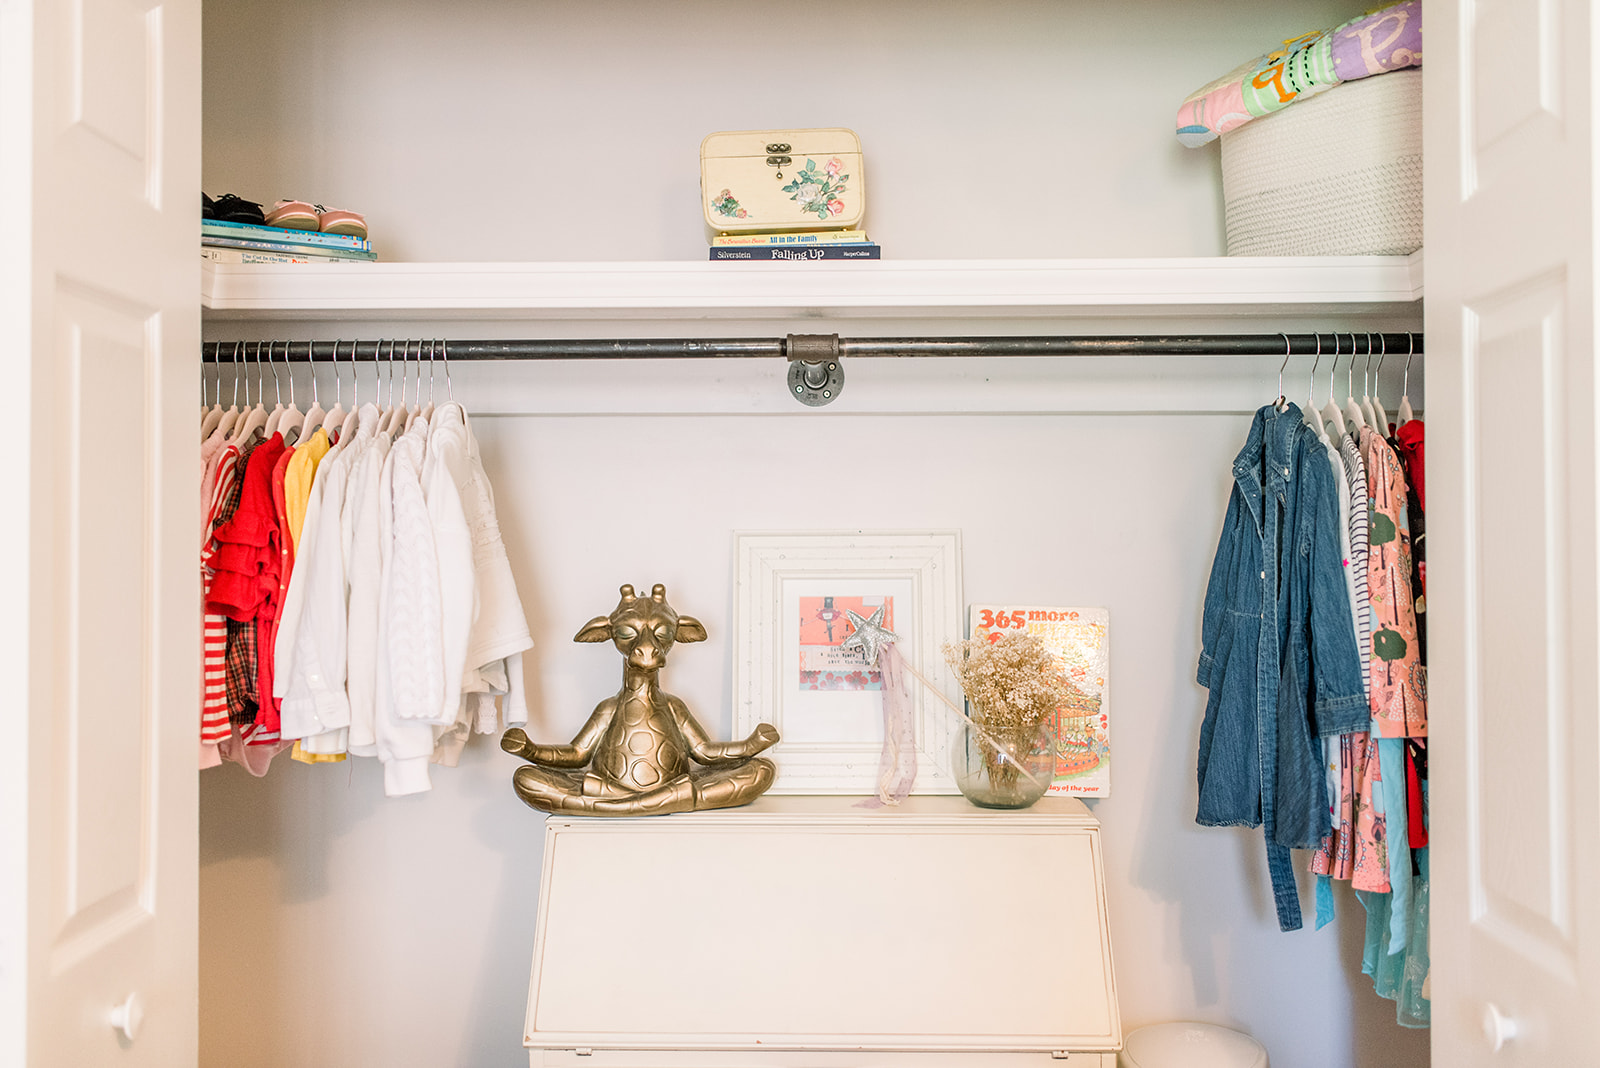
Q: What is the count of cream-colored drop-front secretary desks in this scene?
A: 1